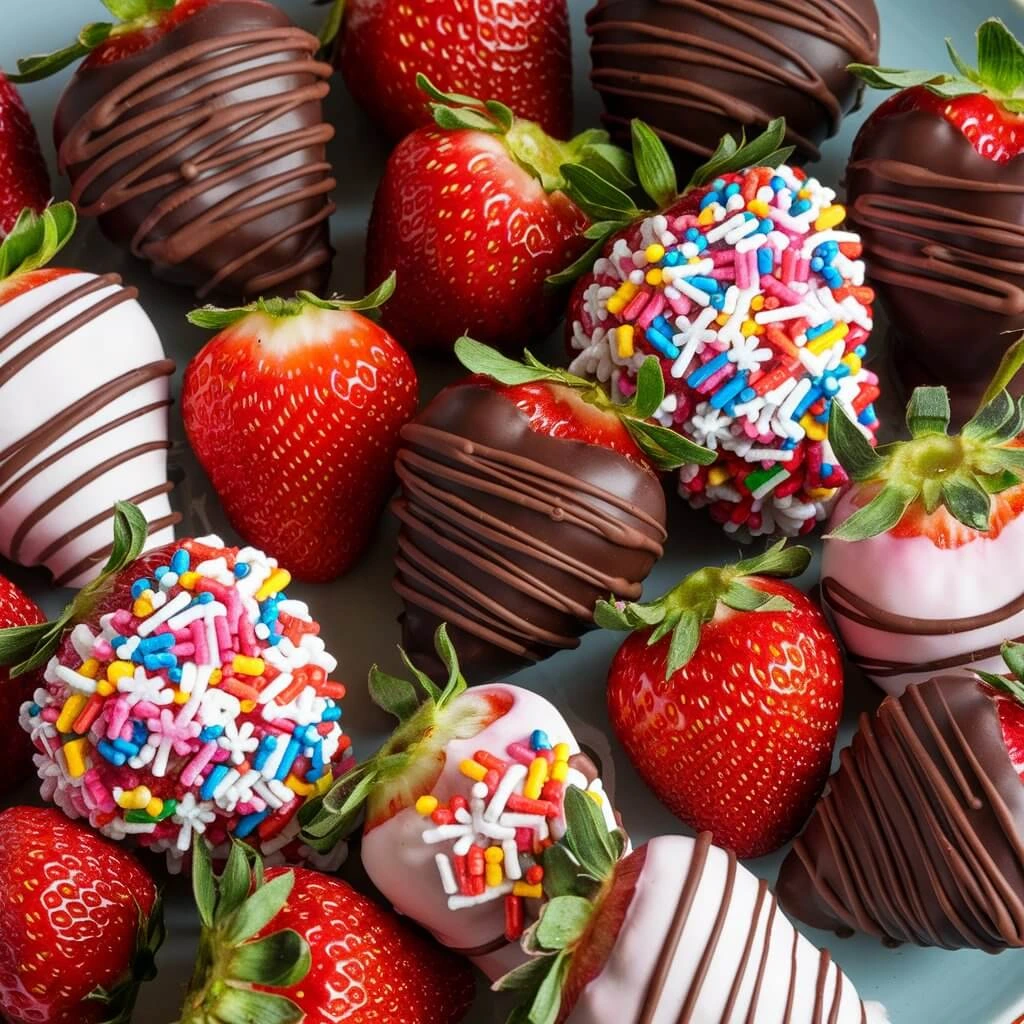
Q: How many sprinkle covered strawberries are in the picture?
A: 3